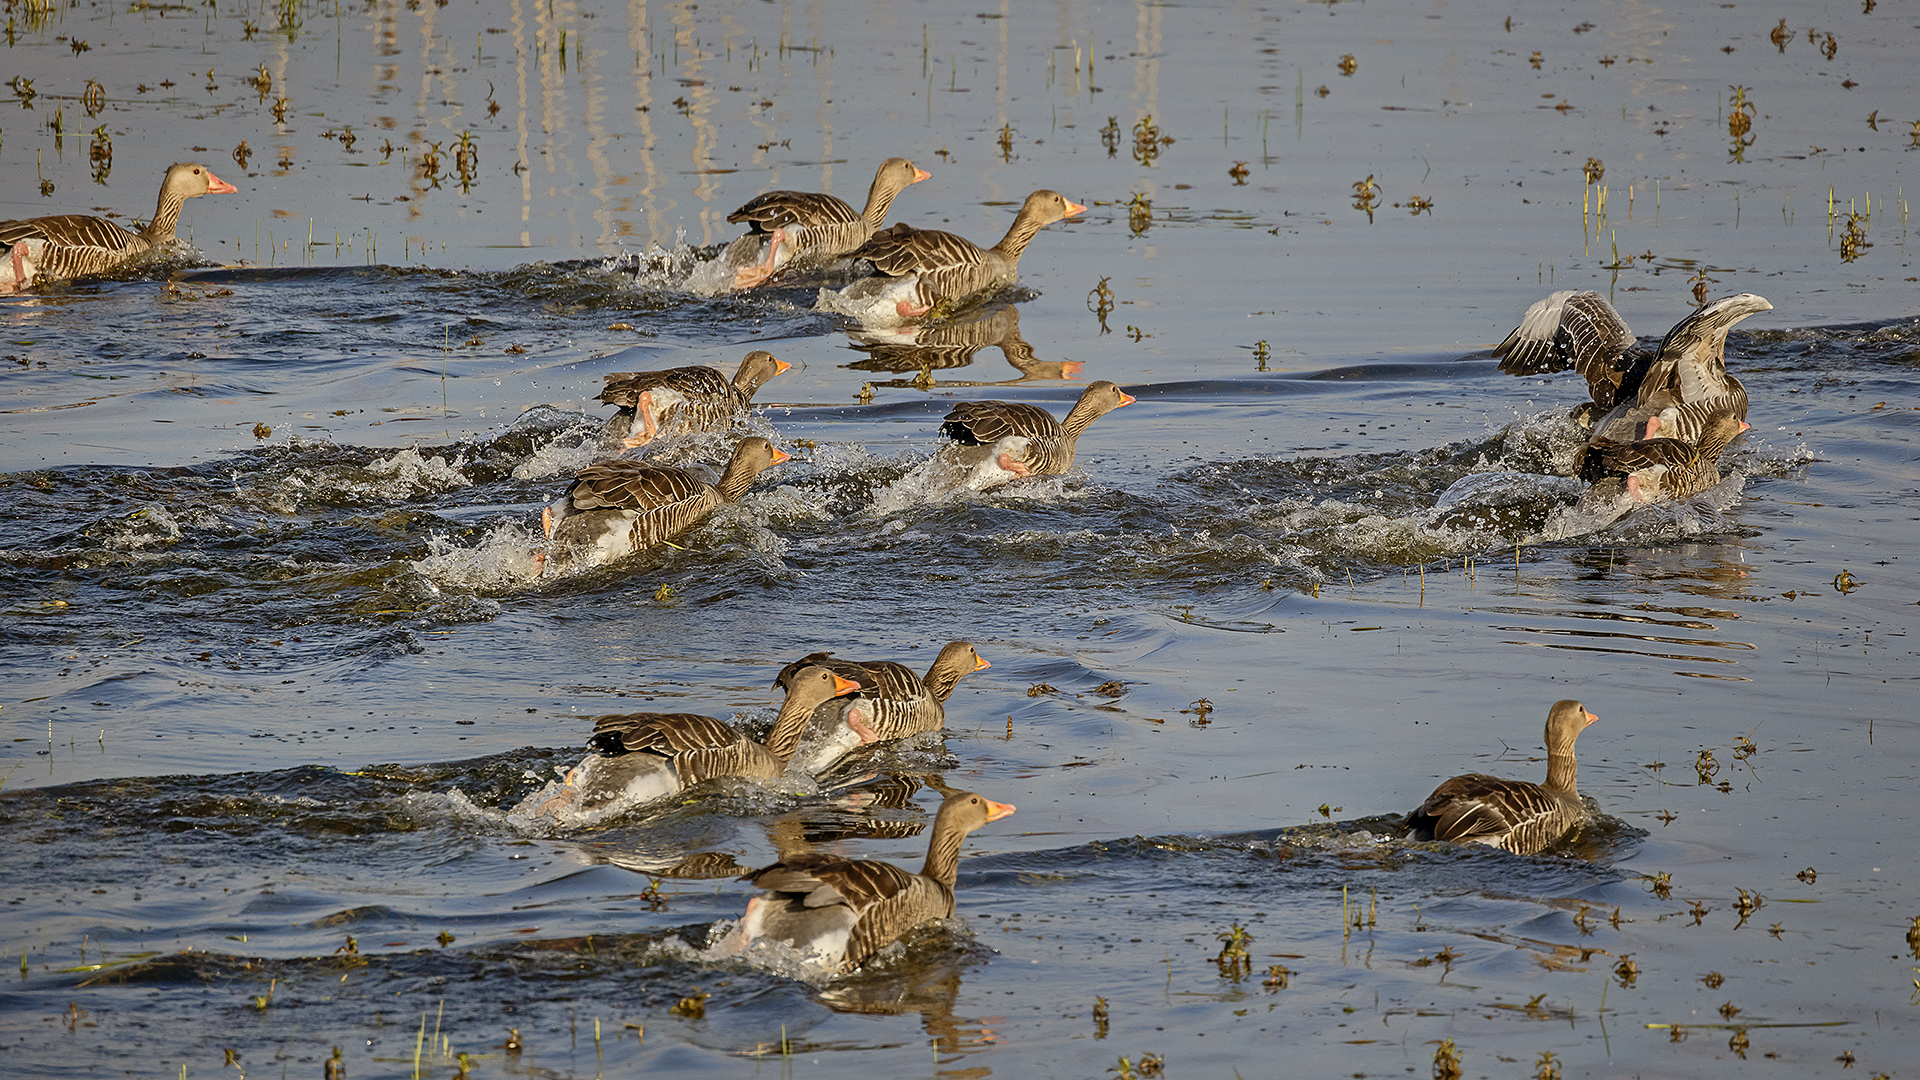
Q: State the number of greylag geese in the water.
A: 12